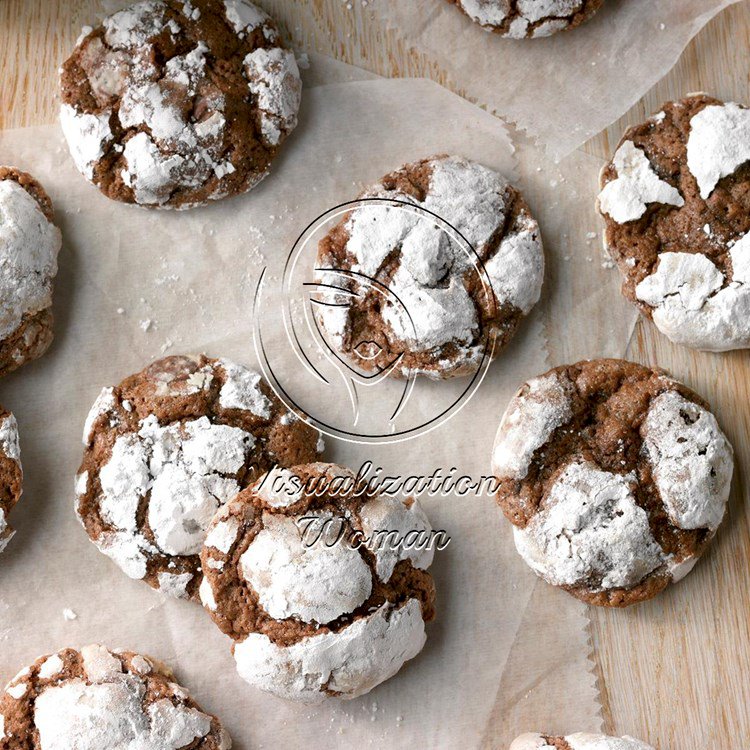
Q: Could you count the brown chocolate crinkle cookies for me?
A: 11